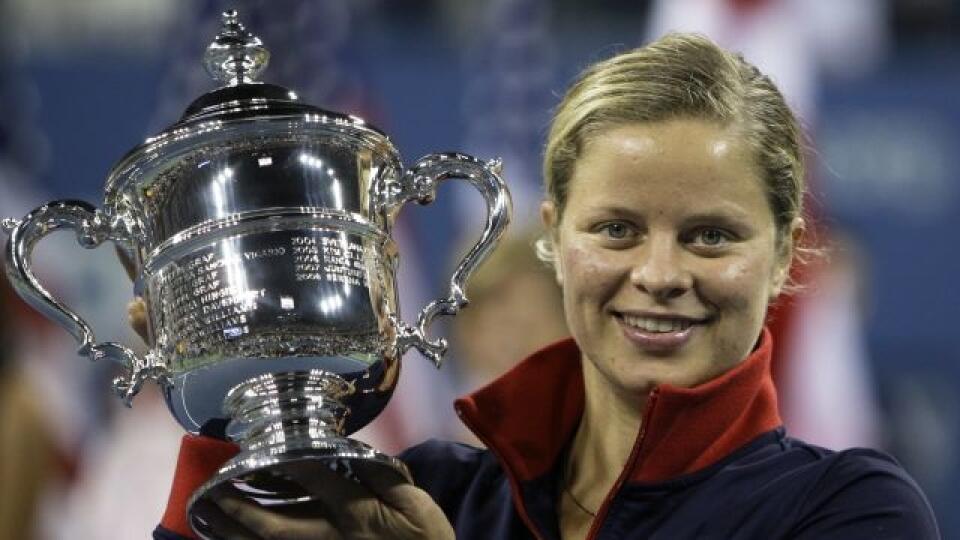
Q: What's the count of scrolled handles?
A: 2